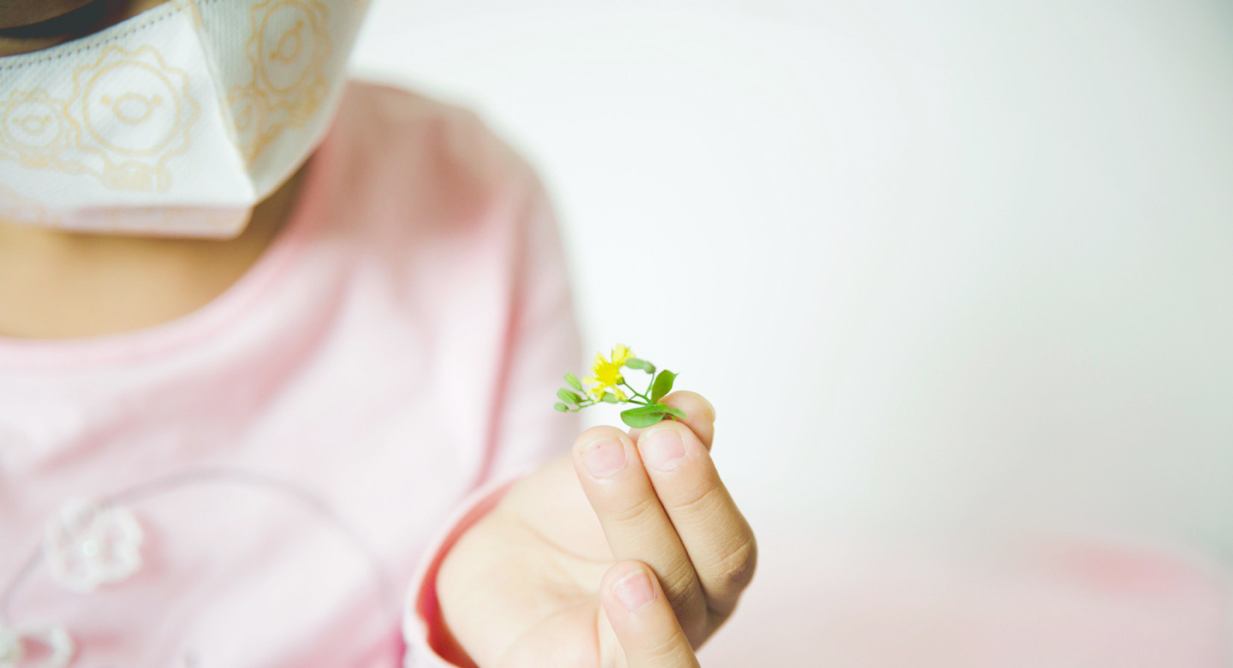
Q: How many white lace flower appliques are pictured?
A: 2